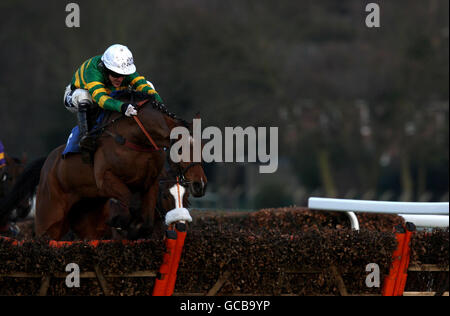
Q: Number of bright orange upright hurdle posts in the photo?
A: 2